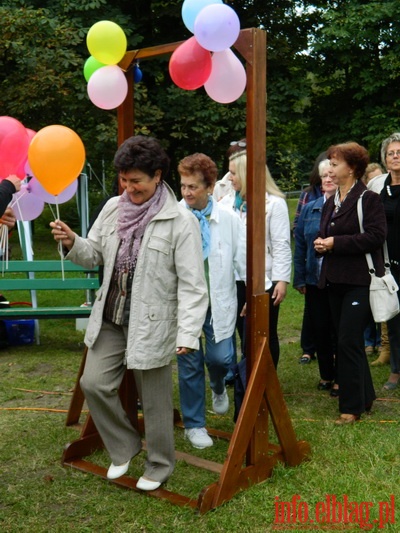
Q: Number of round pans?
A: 0